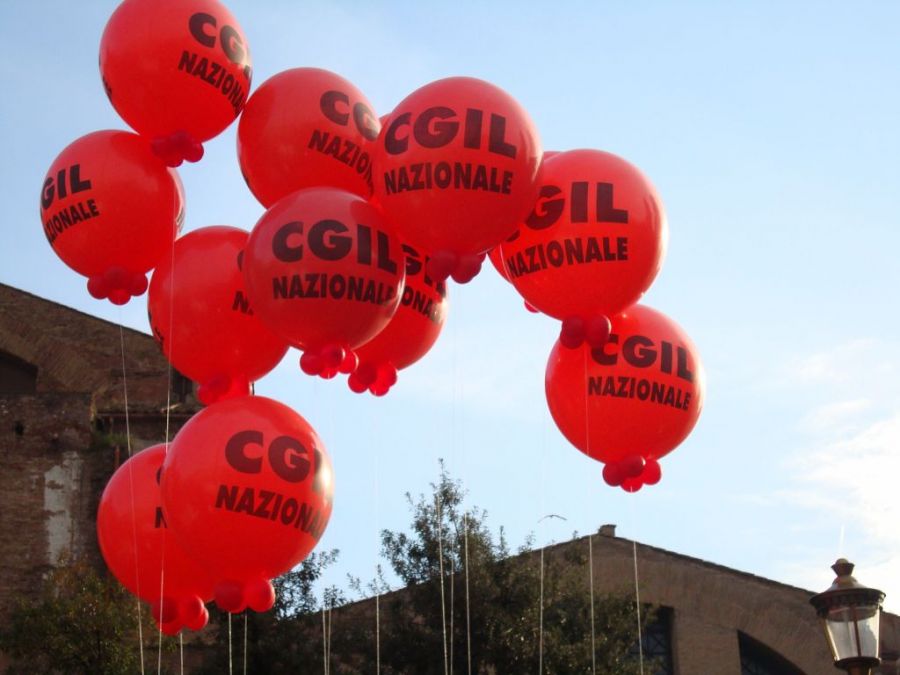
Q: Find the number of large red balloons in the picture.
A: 12